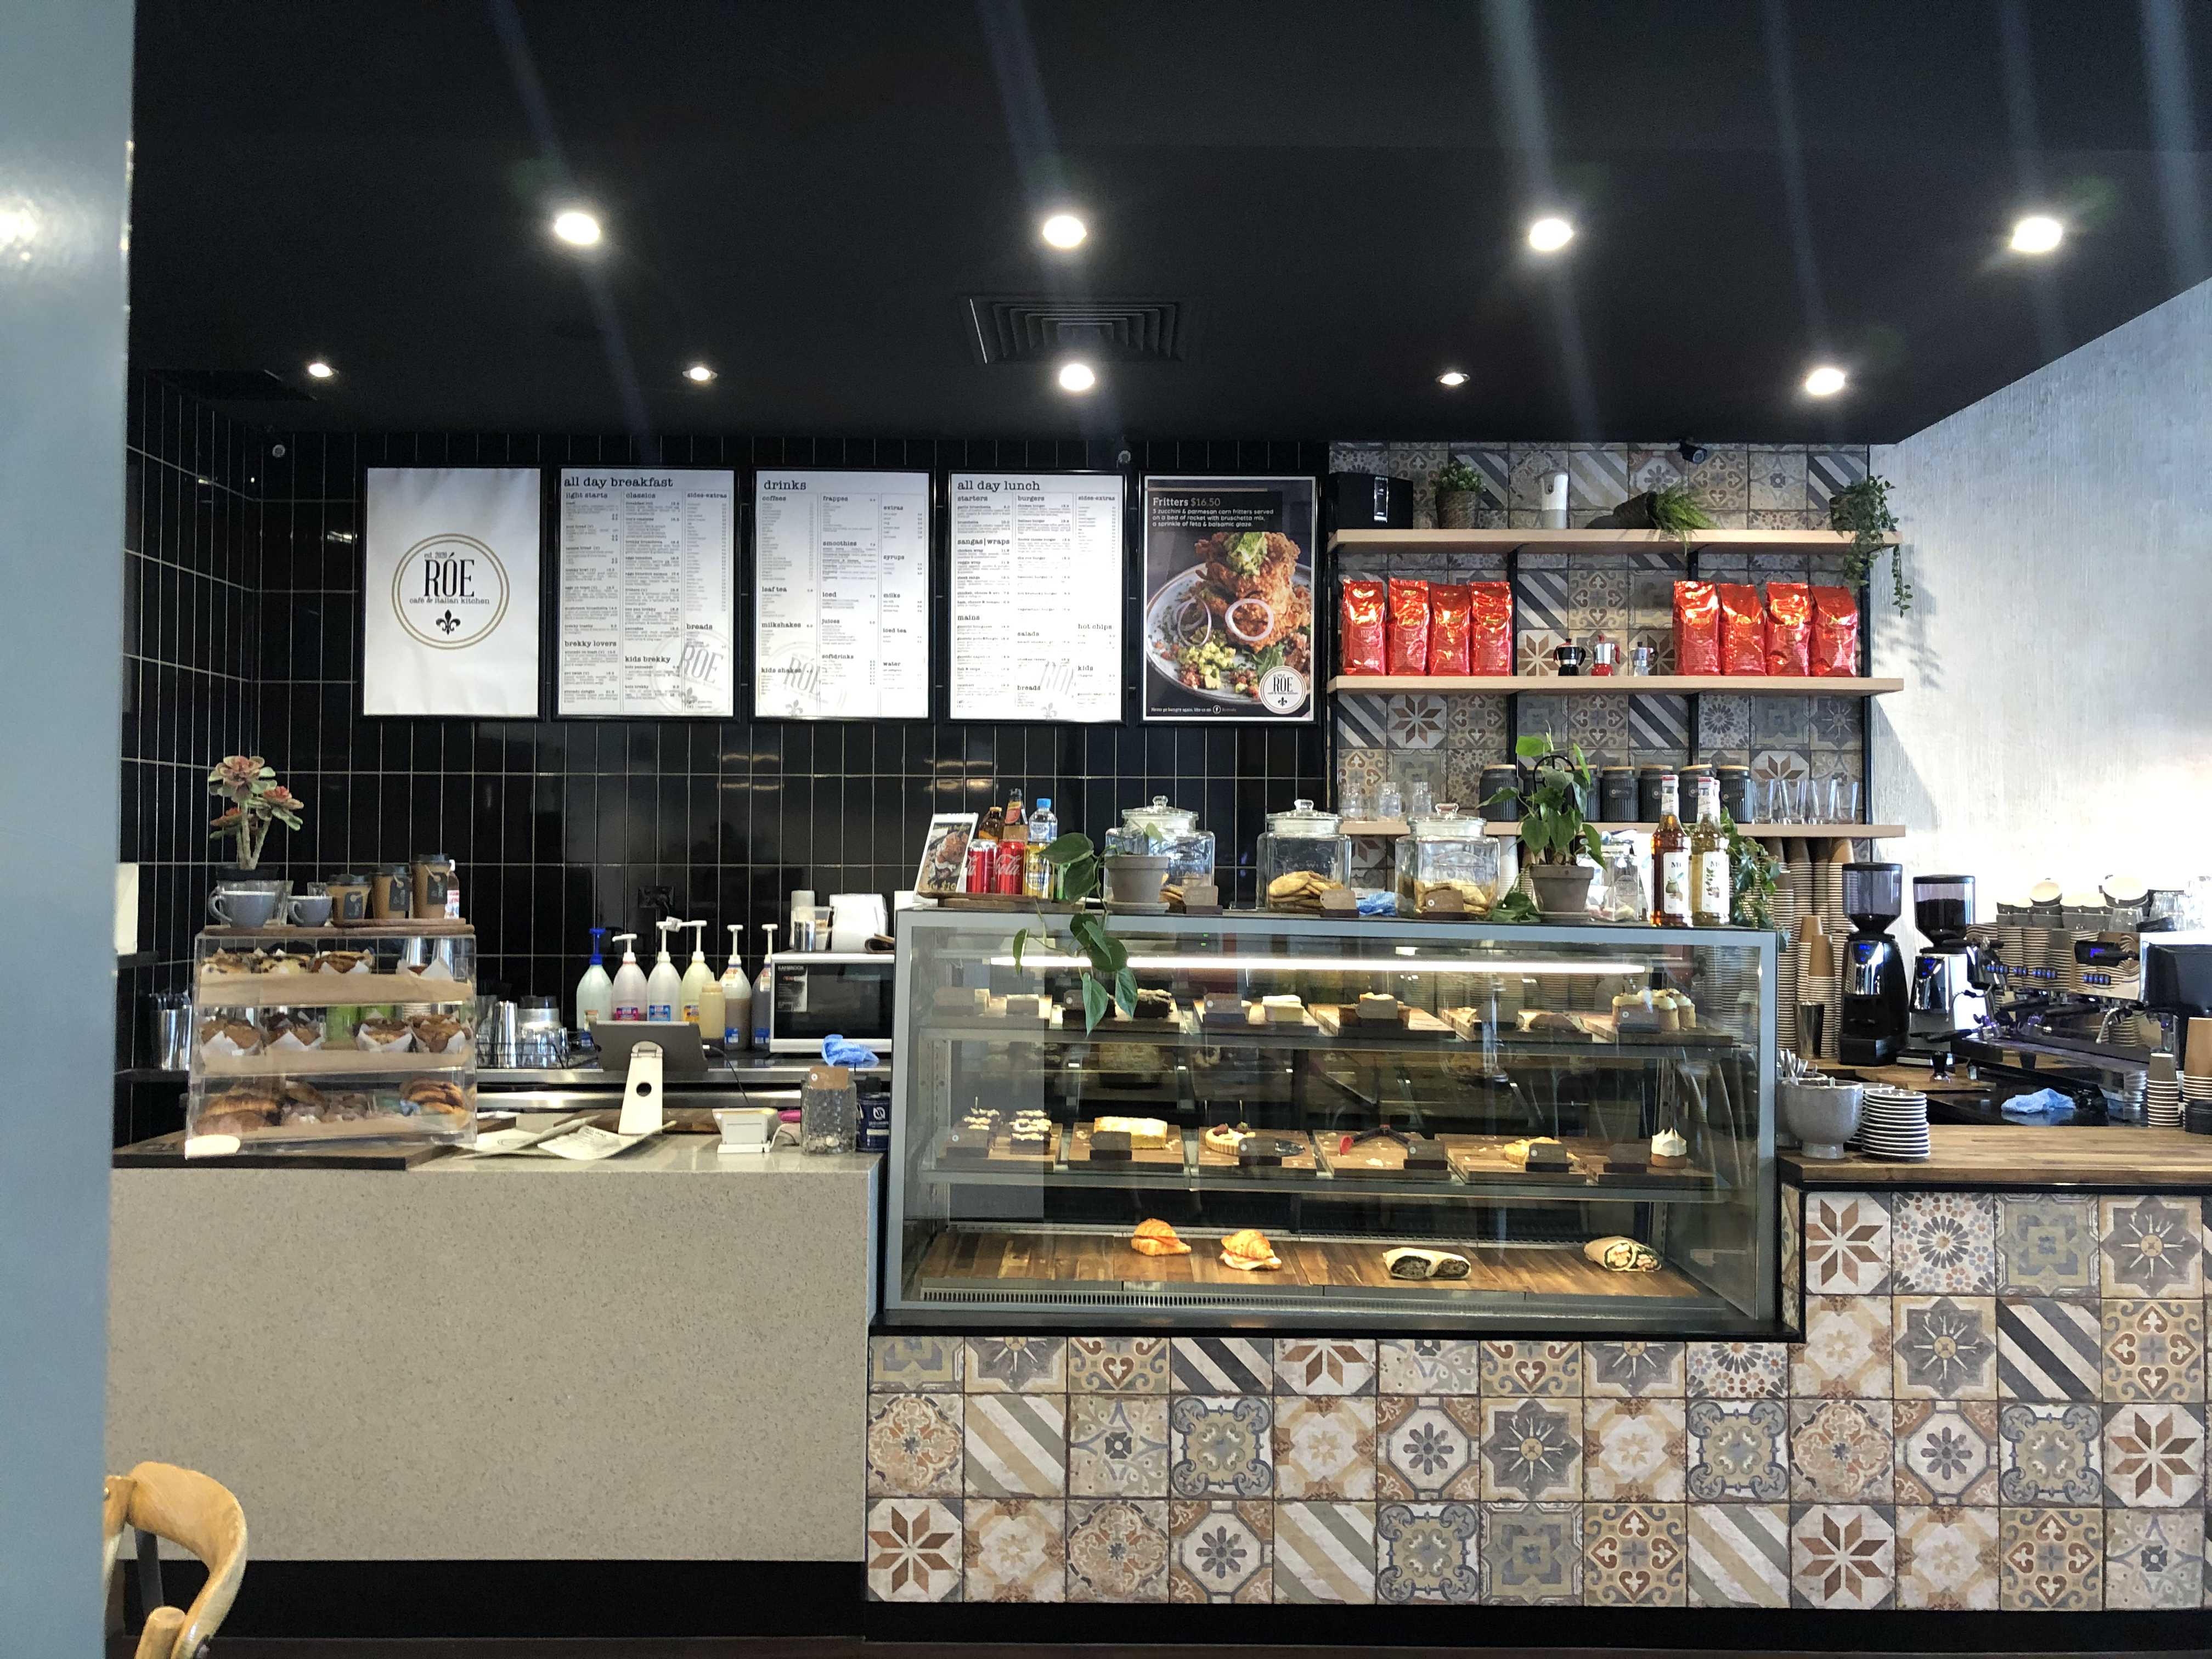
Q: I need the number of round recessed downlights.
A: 9